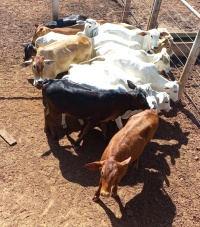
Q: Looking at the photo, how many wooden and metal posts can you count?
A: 4